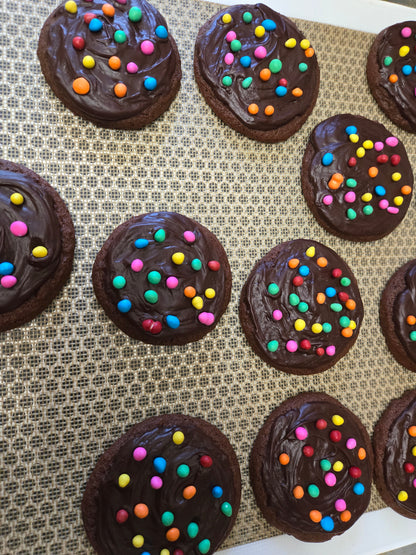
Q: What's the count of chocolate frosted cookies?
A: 11